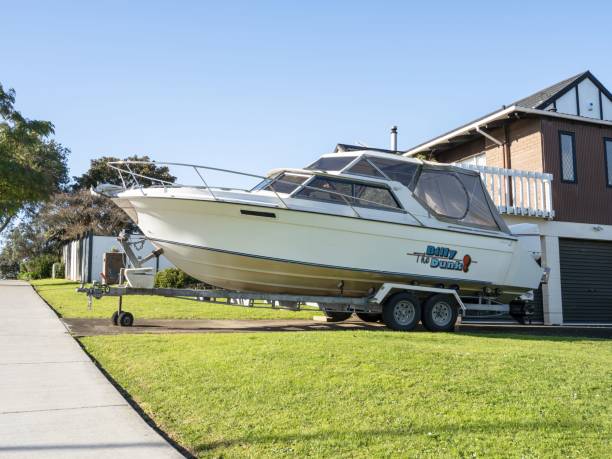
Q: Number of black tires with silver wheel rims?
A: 2